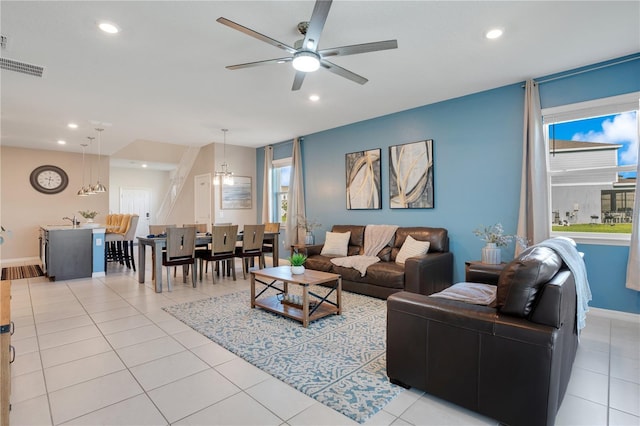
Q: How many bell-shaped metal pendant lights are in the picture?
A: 3